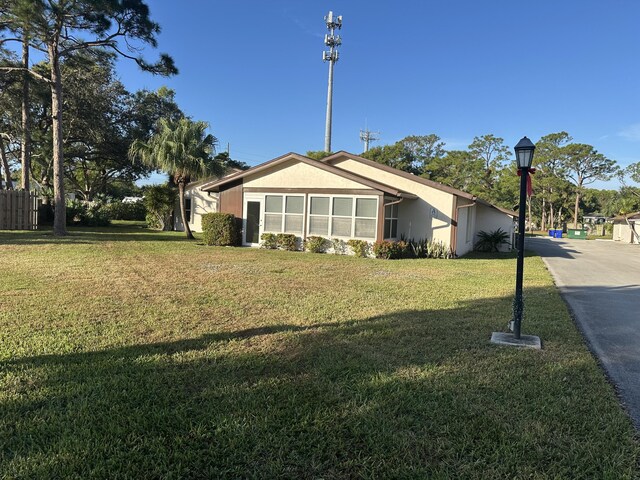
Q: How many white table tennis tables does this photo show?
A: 0